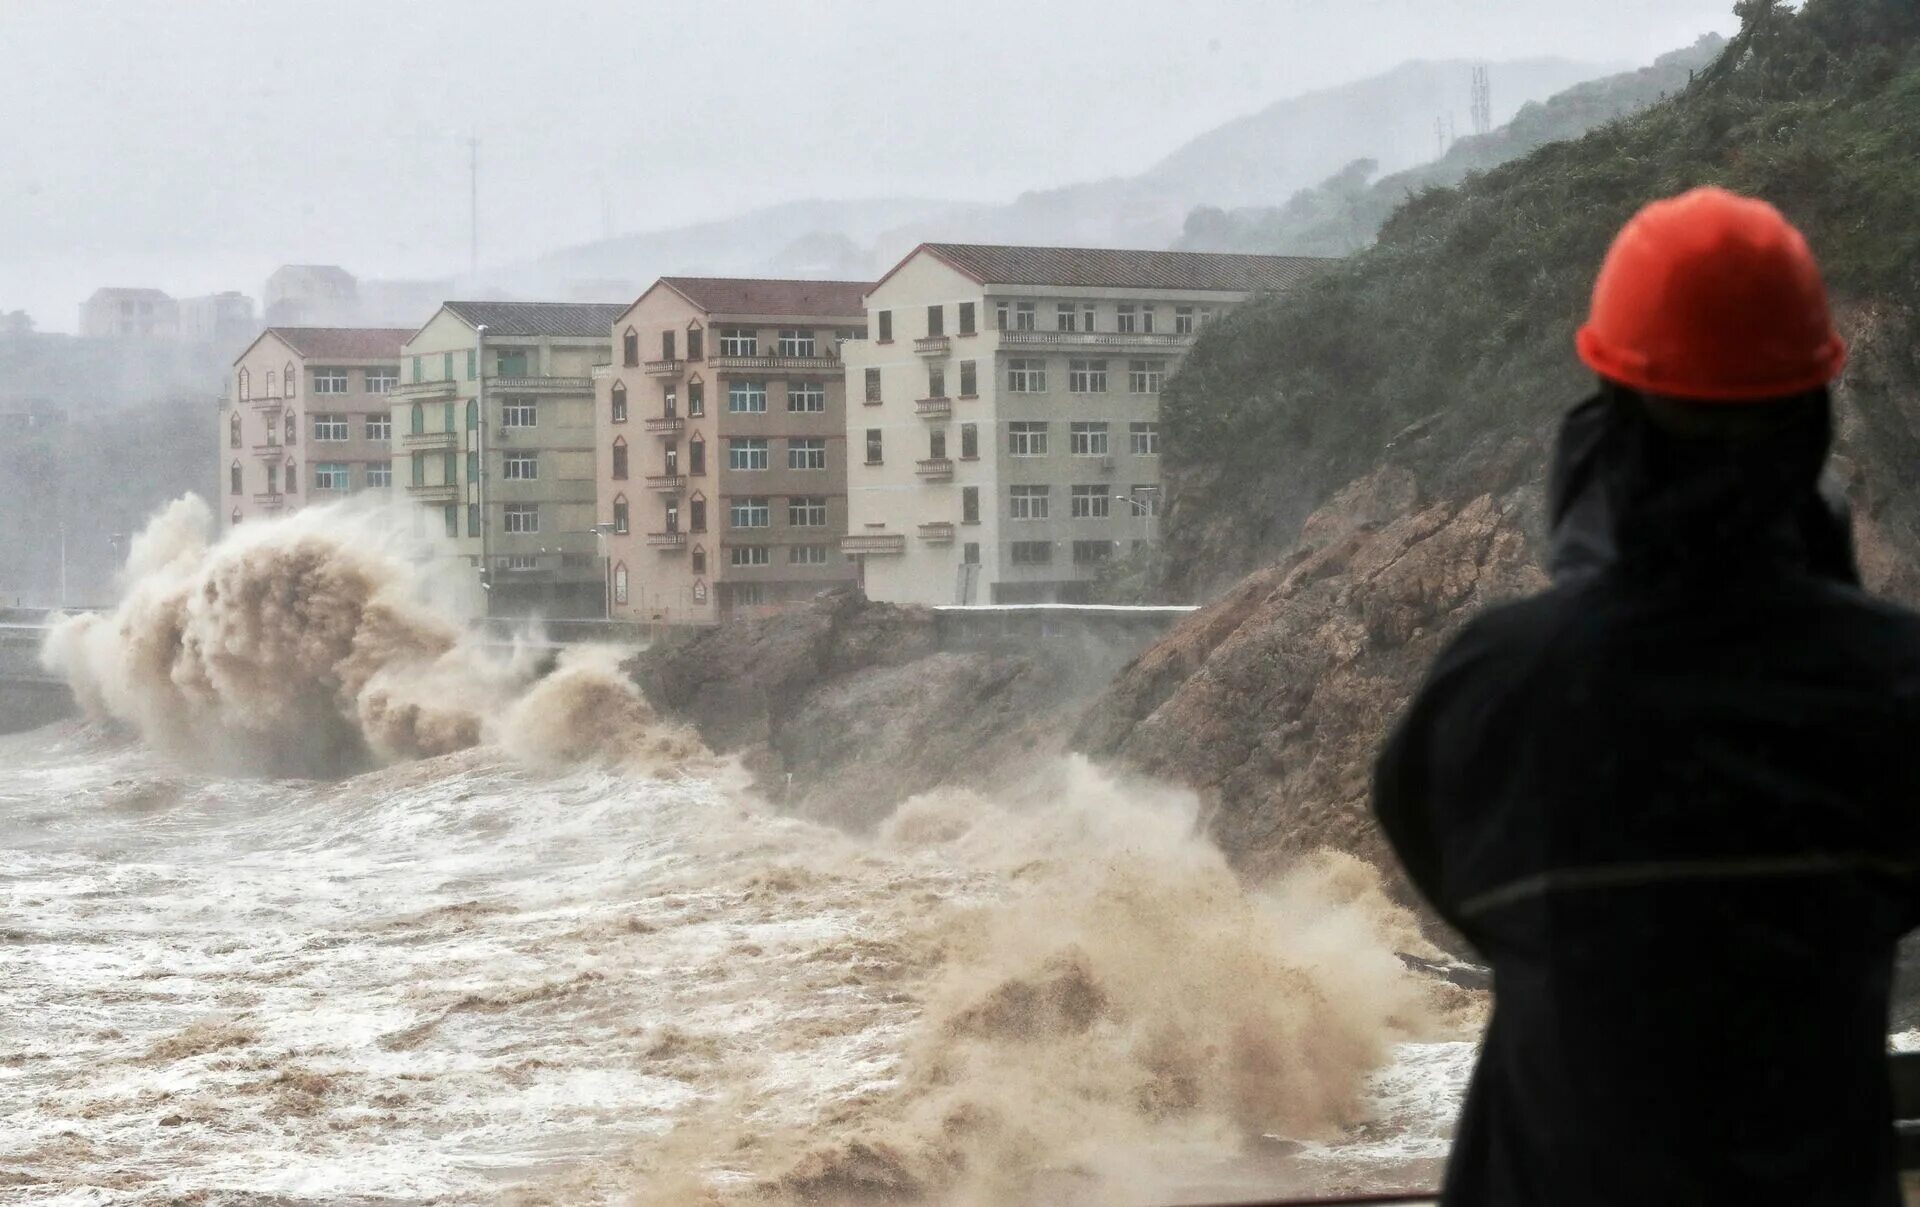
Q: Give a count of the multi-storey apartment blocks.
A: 4